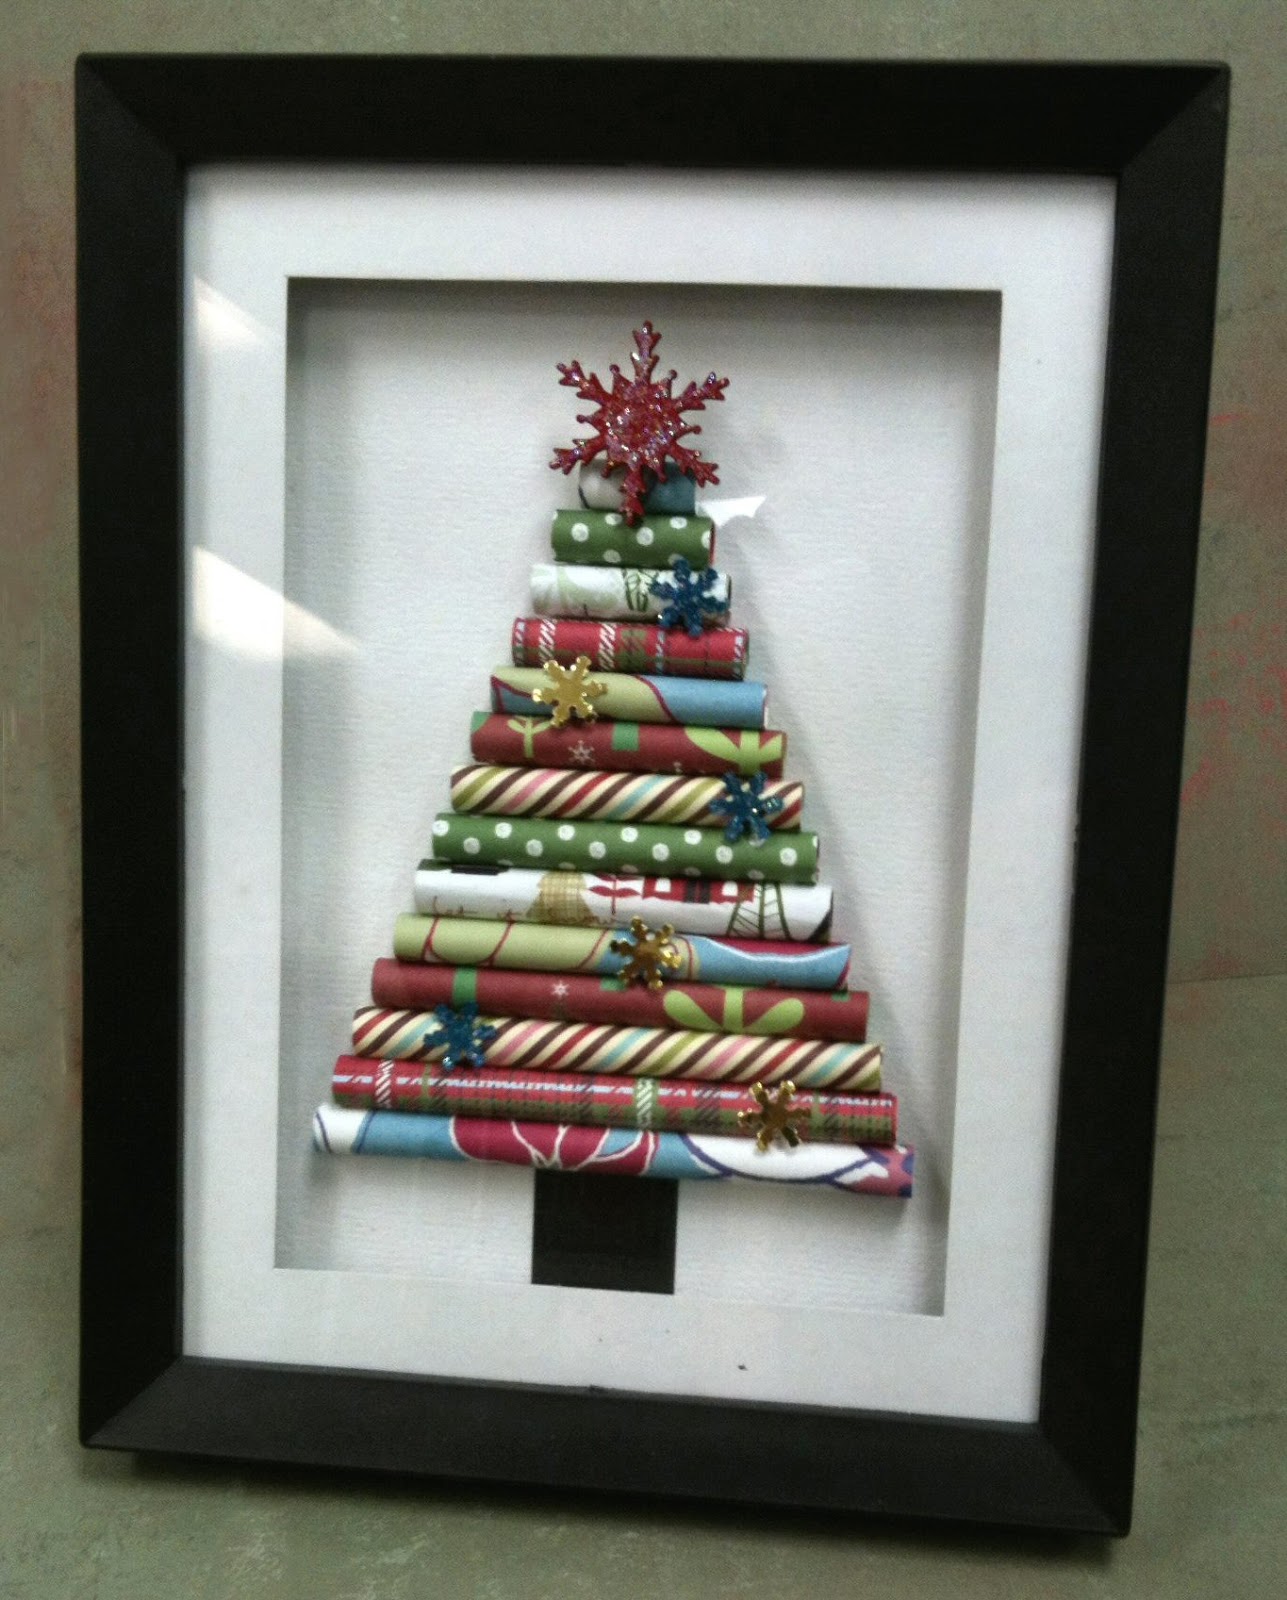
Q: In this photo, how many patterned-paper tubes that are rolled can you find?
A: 14